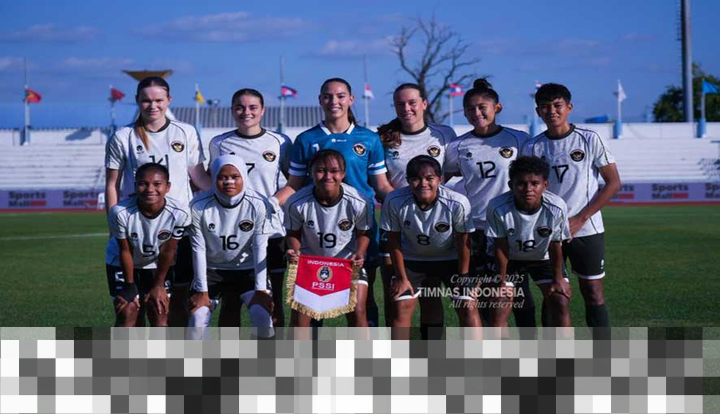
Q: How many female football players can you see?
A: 11